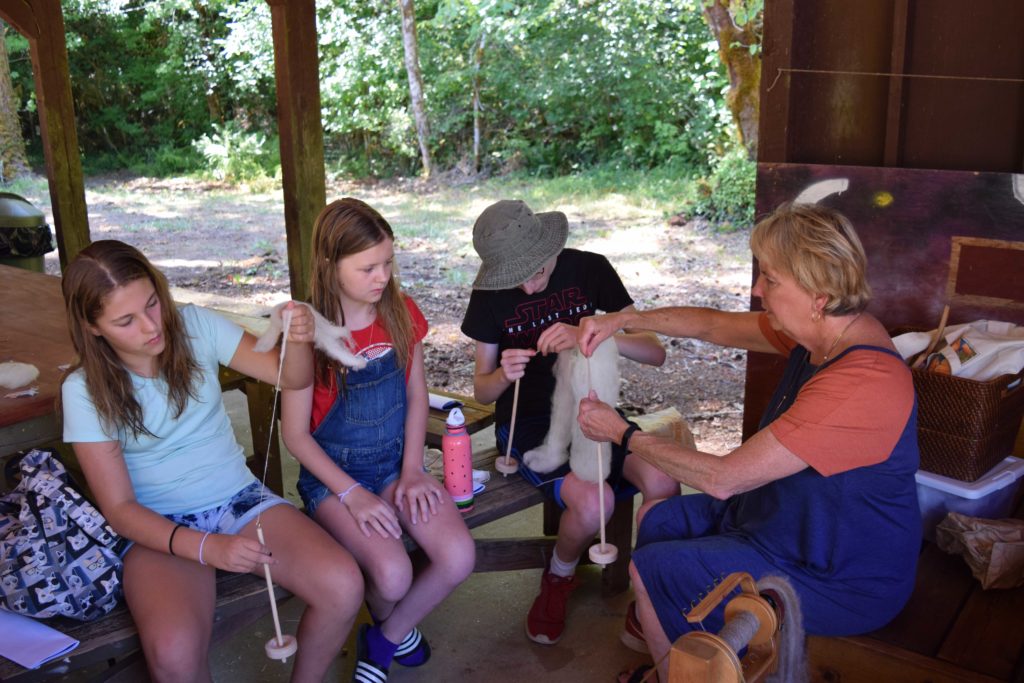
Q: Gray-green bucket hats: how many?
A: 1